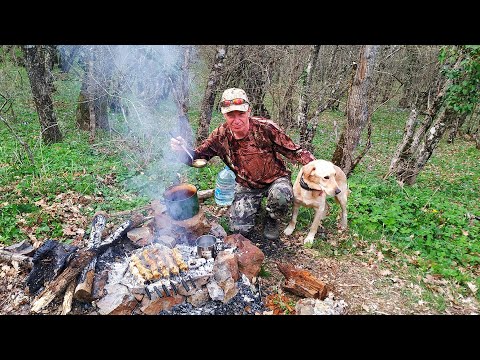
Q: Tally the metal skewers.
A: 6